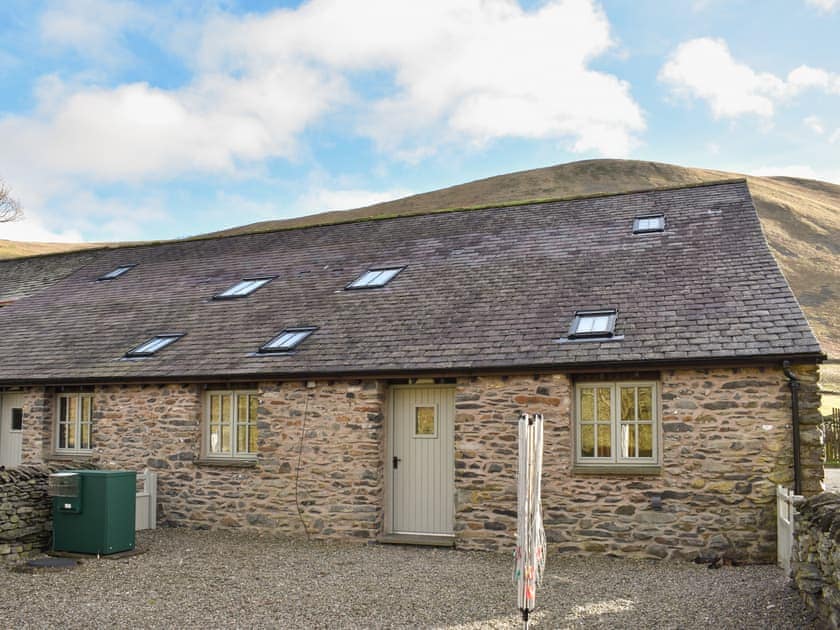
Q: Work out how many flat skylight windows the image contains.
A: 7